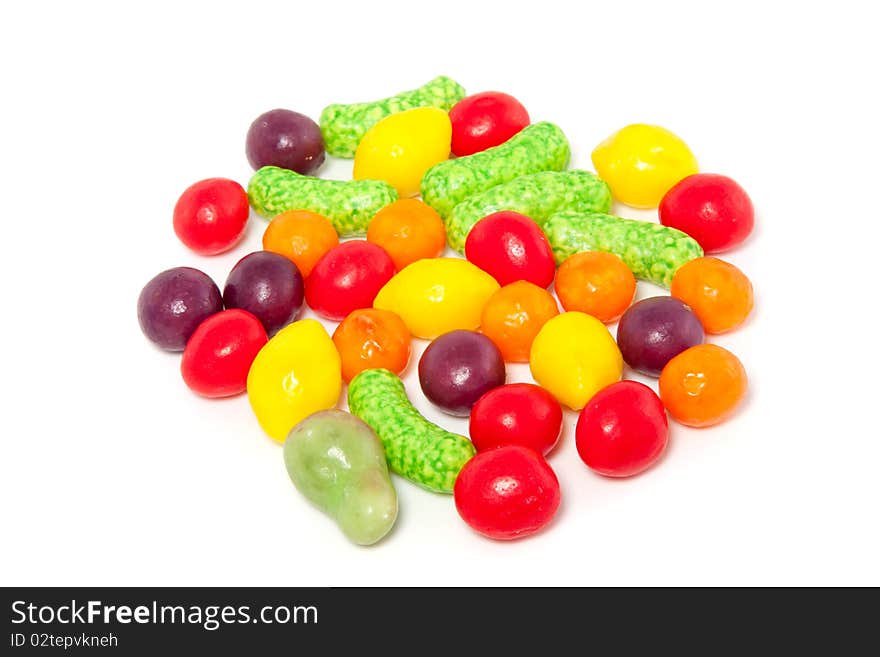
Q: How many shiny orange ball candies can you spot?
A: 7